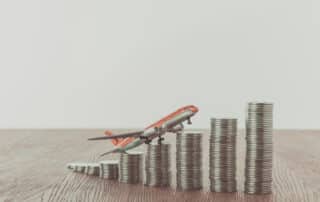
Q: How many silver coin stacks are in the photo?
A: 9